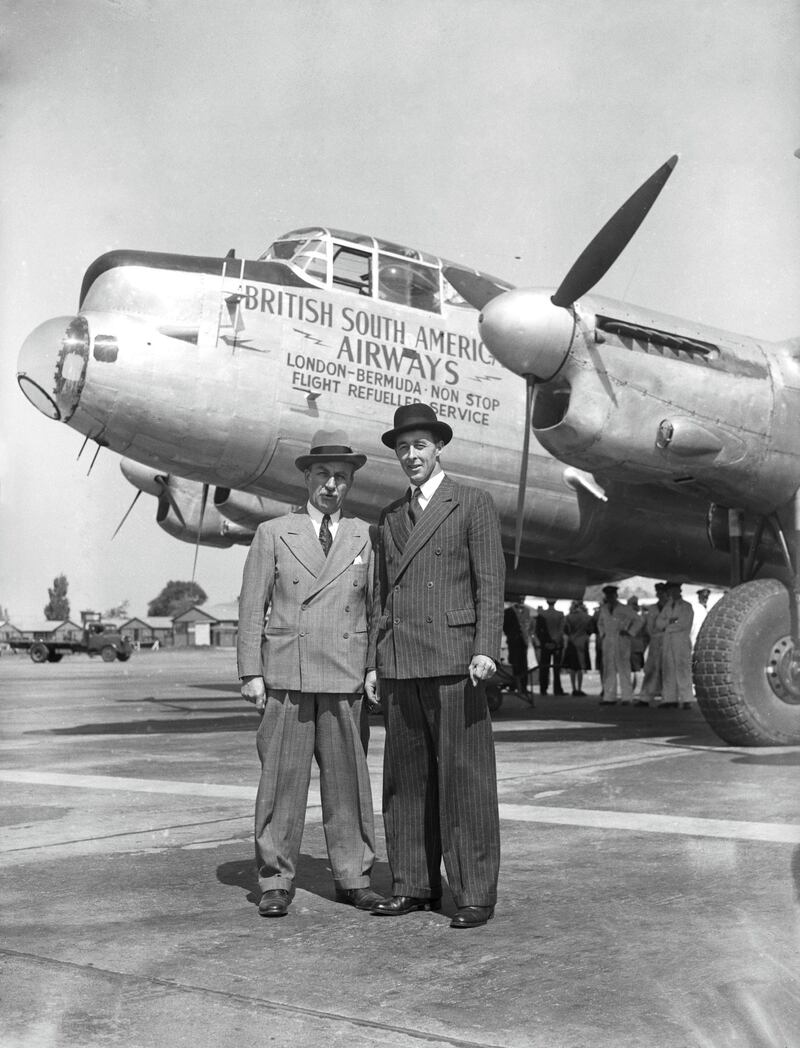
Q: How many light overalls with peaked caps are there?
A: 3